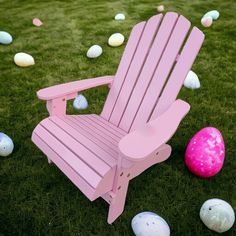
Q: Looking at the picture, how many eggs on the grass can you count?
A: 15